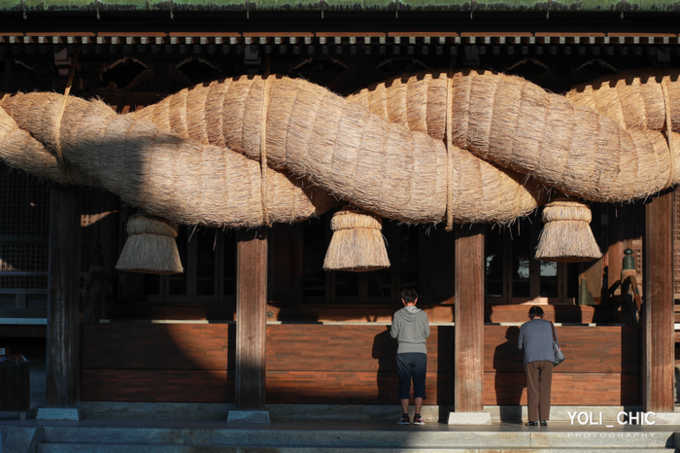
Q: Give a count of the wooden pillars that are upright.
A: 4